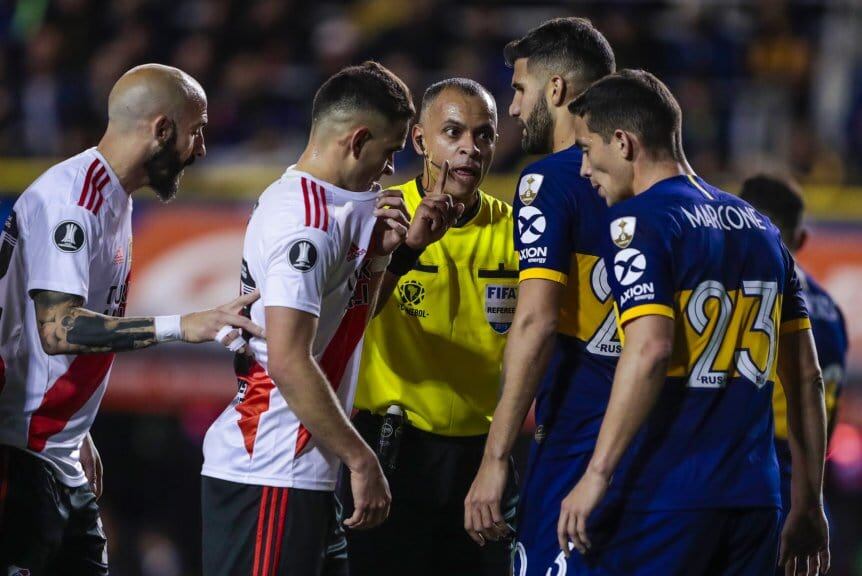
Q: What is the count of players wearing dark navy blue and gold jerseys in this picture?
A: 3